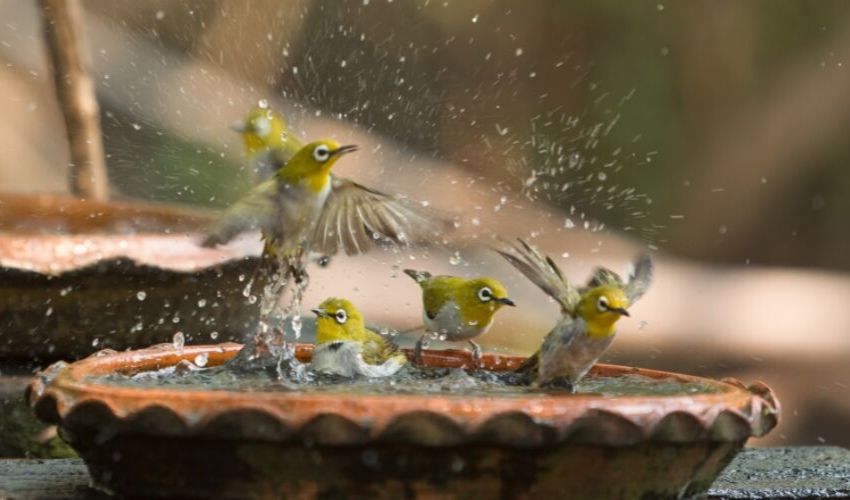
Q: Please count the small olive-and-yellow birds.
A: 5